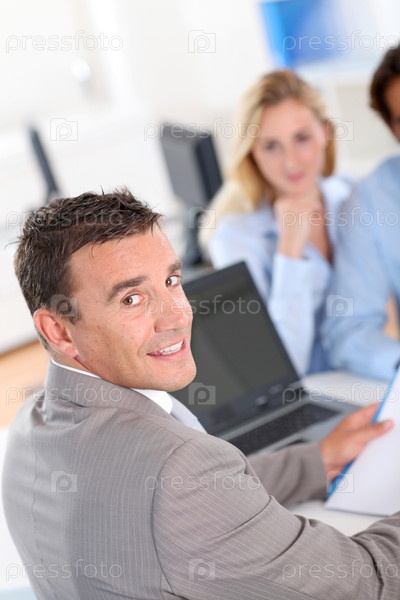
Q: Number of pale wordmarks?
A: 11